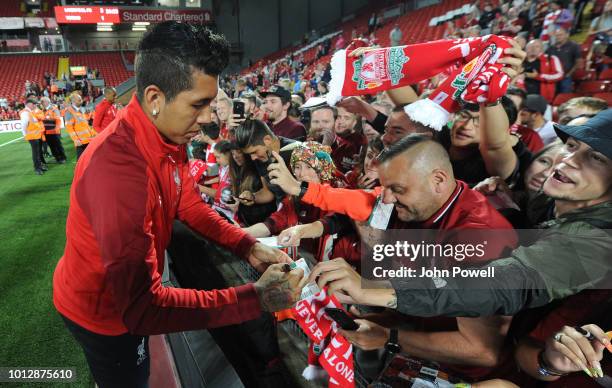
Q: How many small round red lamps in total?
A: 0